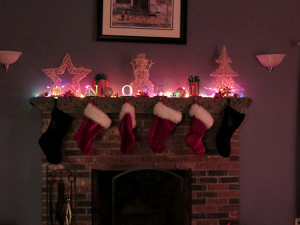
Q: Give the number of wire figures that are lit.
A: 3